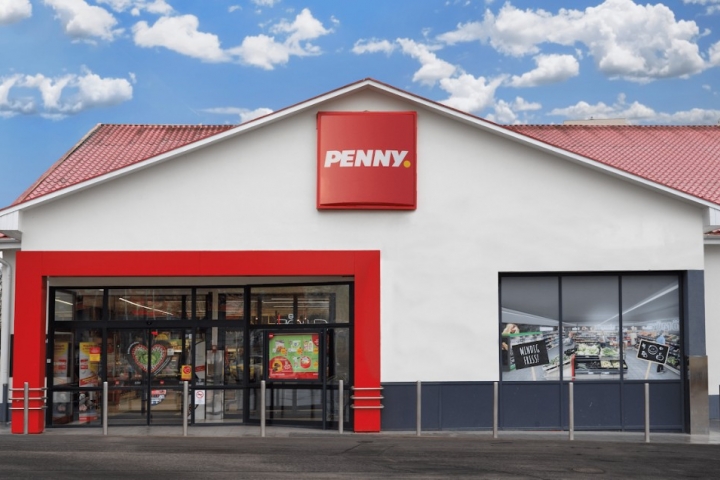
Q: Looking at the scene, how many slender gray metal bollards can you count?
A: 9